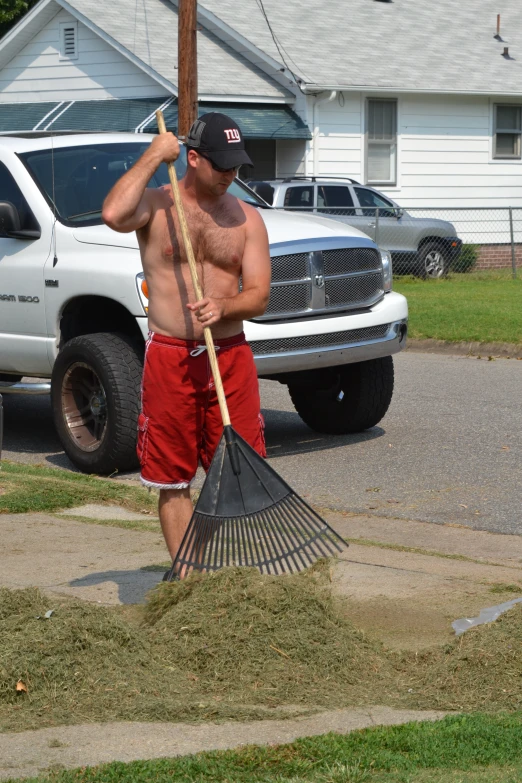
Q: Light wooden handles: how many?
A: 1